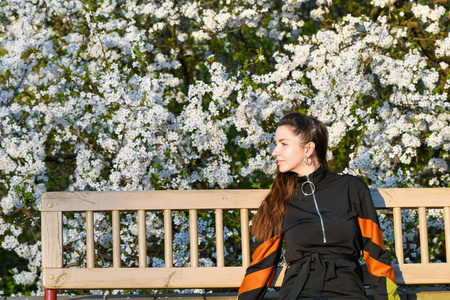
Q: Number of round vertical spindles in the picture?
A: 10